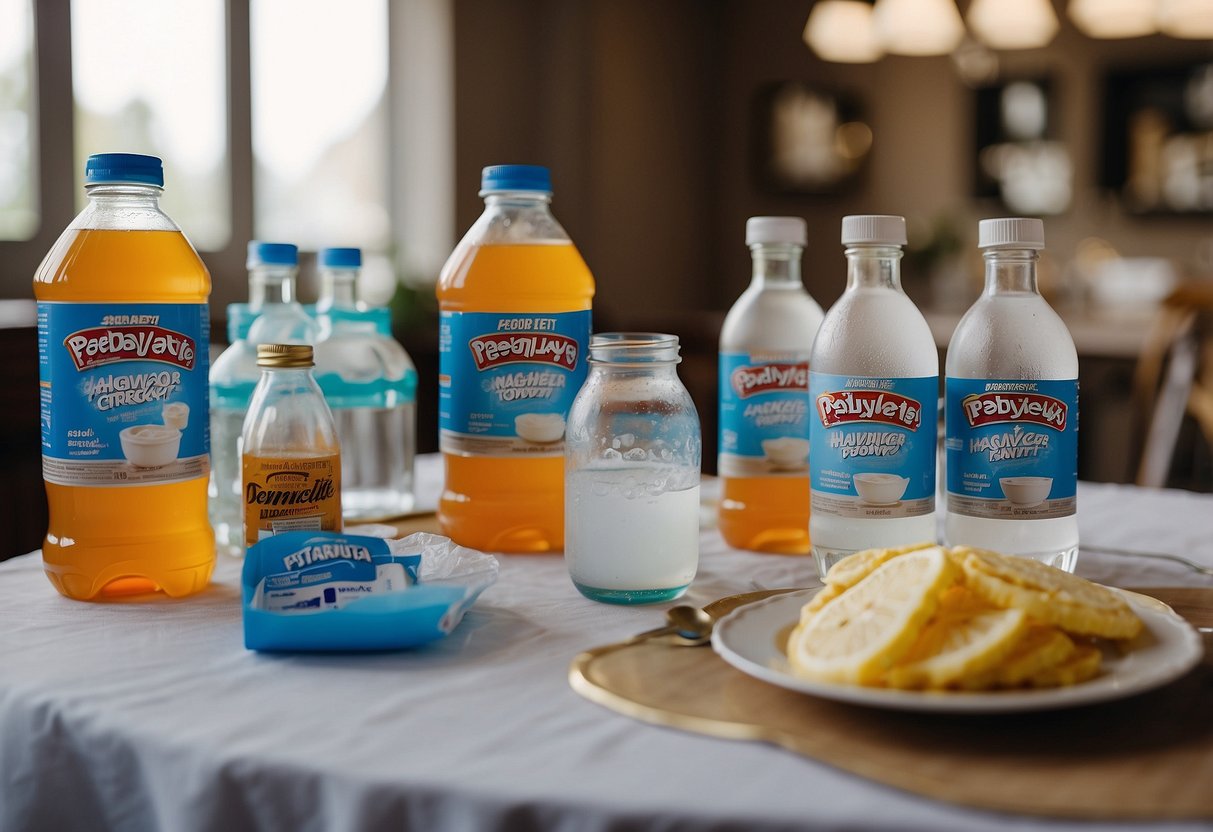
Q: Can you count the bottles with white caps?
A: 3